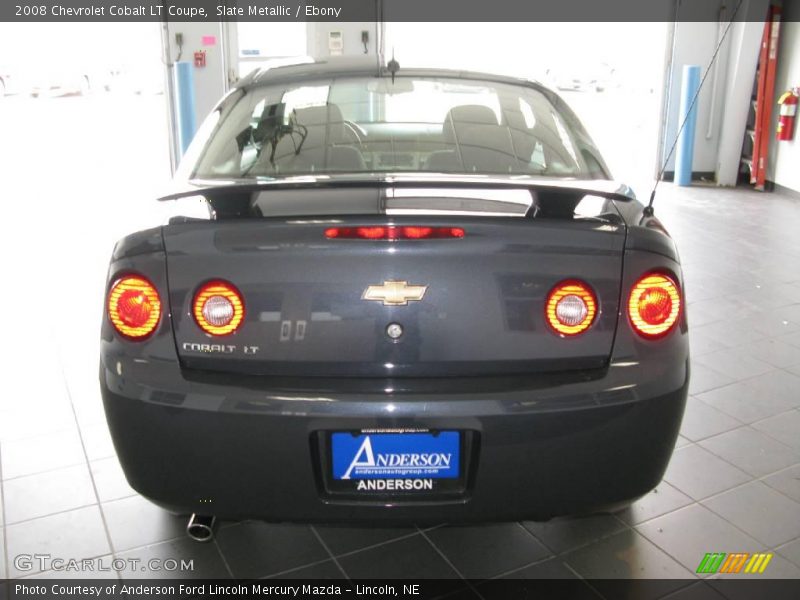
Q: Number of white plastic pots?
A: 0